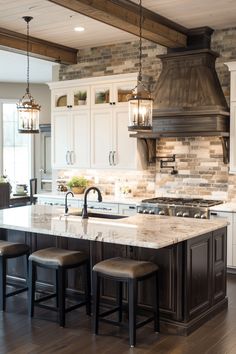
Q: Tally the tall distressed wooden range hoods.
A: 1